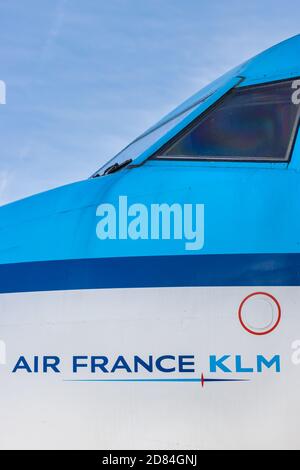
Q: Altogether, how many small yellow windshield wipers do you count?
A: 0